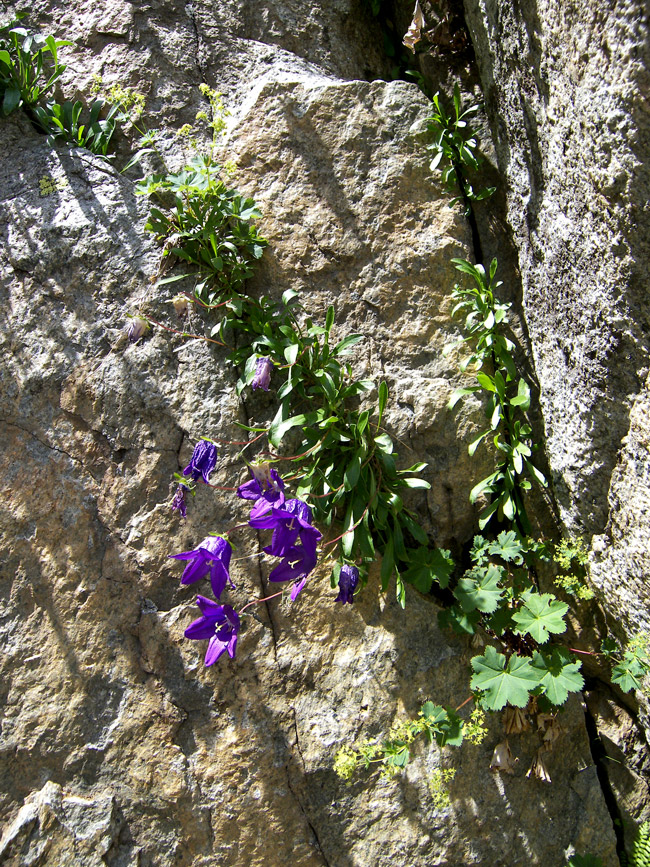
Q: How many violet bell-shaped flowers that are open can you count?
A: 5